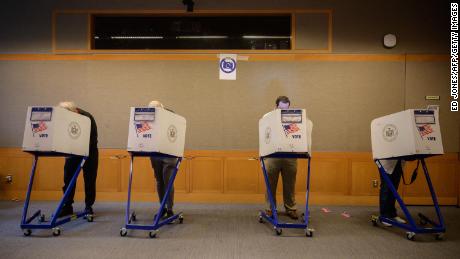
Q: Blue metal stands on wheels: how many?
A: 4